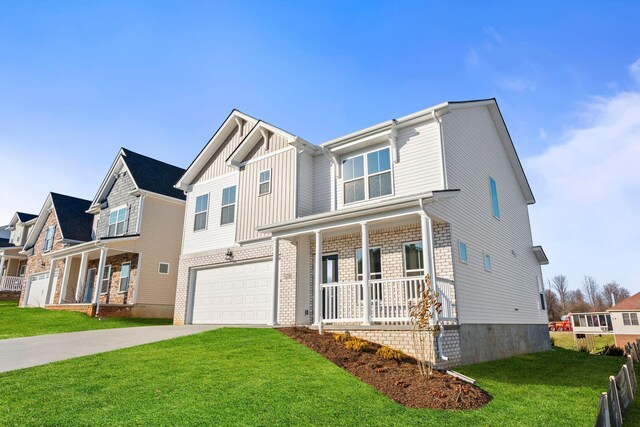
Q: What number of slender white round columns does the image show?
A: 4